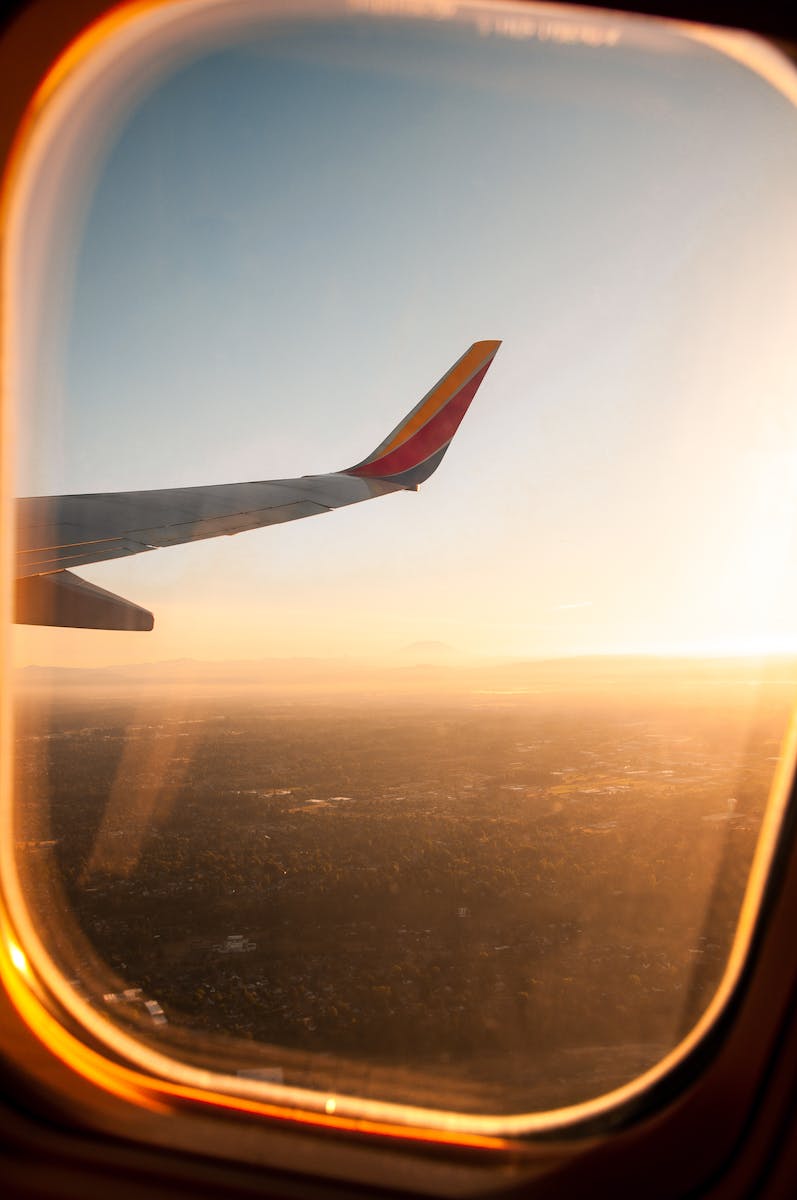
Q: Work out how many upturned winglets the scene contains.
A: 1